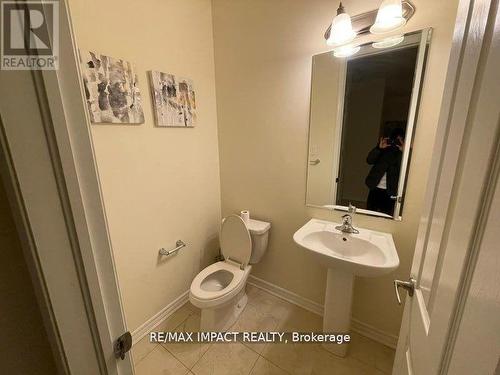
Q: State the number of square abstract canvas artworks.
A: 2